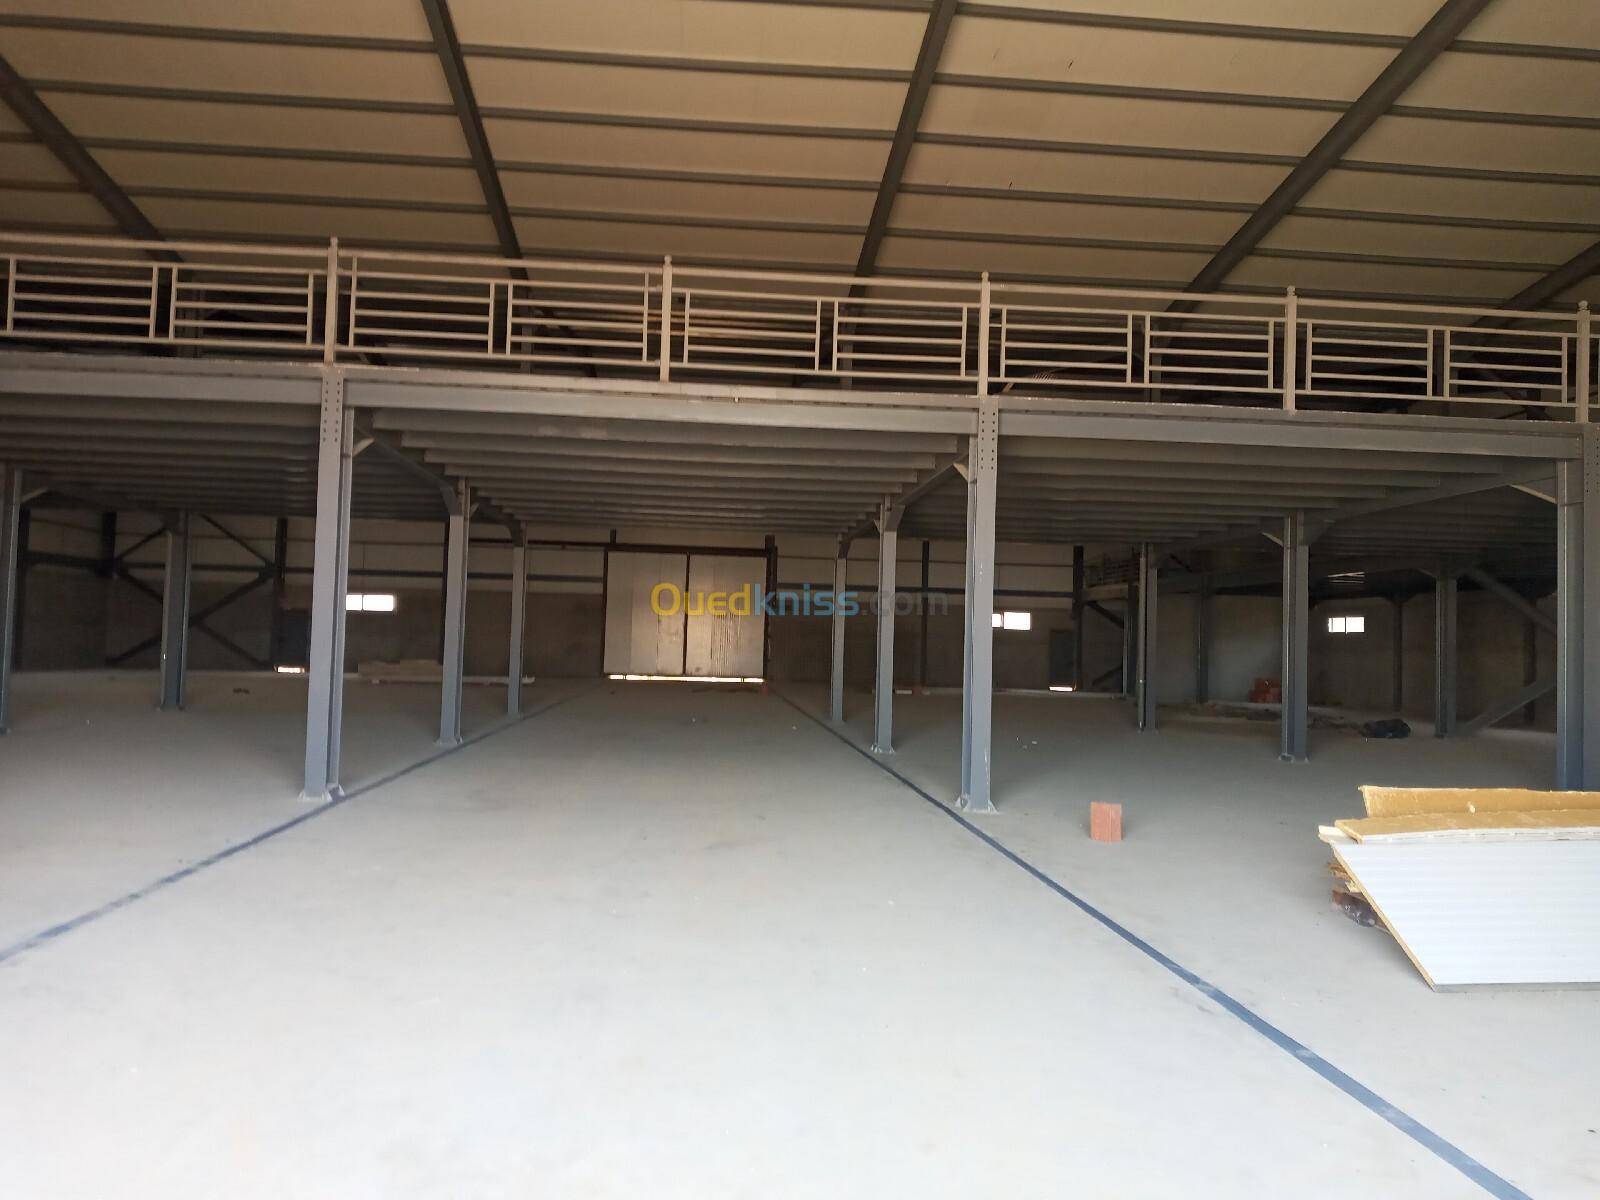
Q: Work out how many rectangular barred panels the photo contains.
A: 10